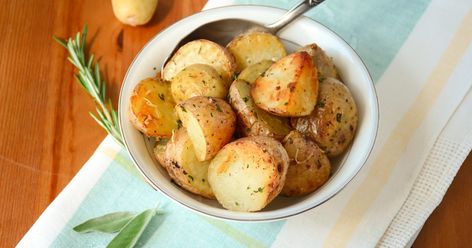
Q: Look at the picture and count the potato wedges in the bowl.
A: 13